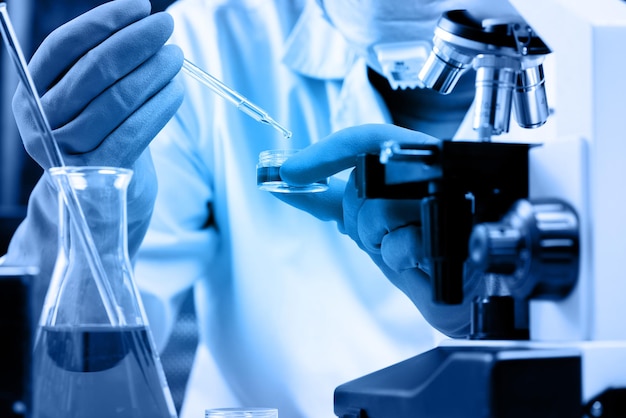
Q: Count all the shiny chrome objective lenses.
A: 3